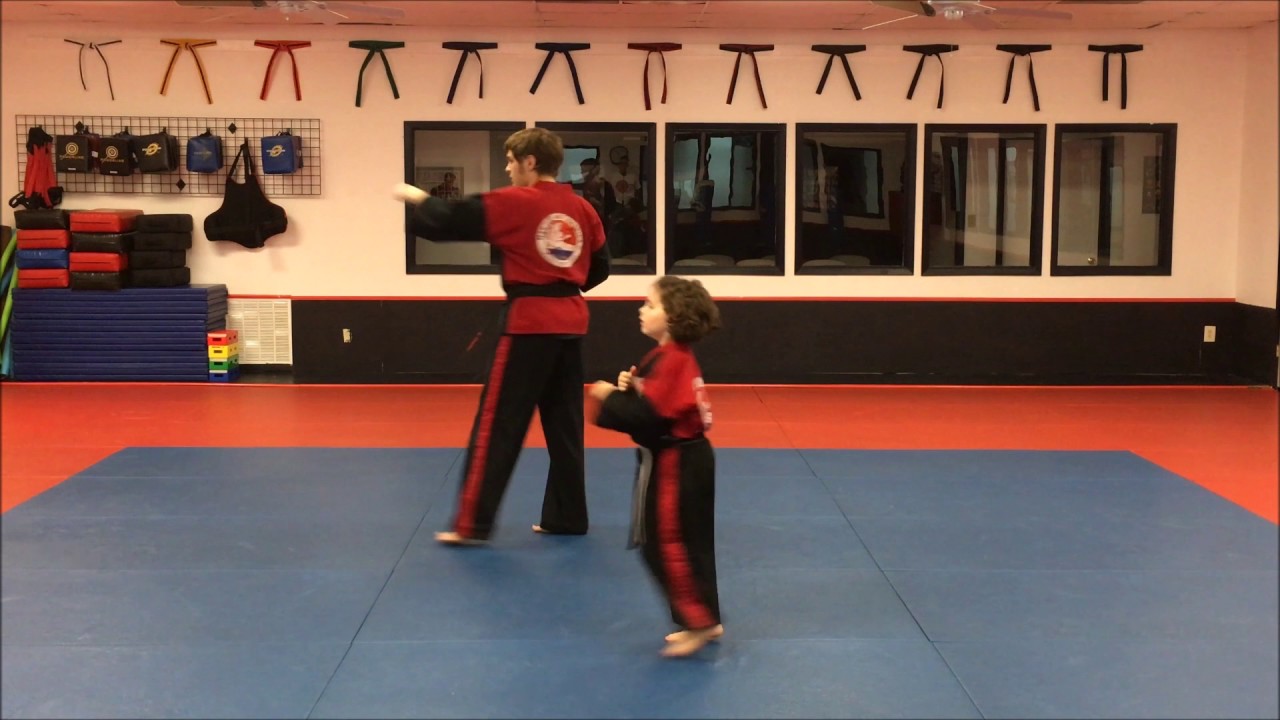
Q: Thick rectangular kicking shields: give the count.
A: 12